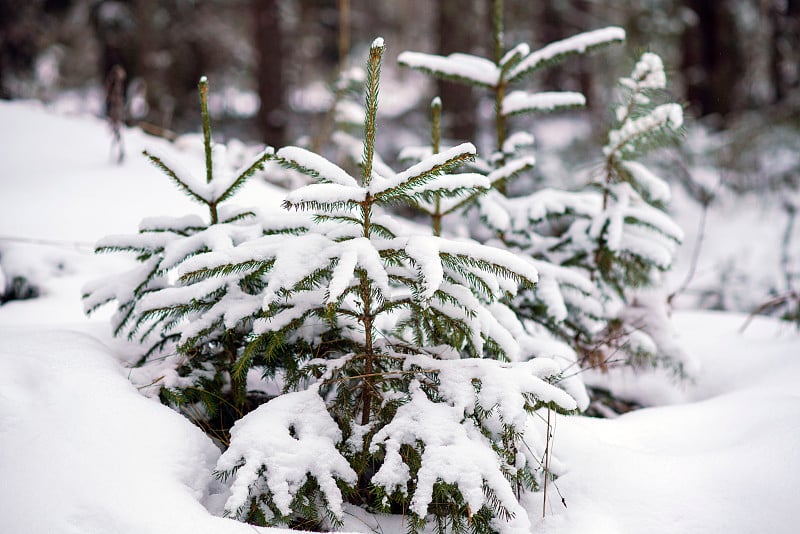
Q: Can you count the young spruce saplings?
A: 5